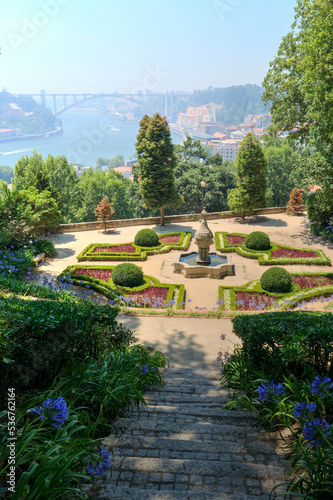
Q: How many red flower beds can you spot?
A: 8